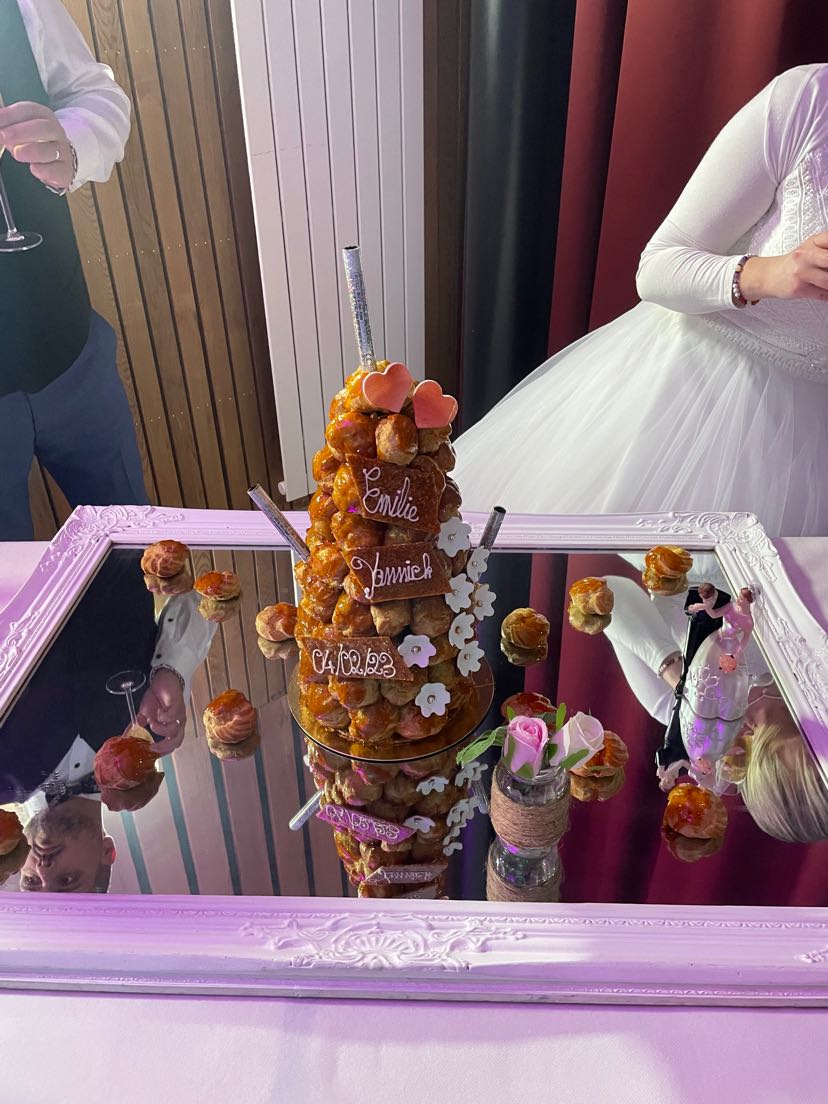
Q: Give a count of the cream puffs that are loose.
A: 12